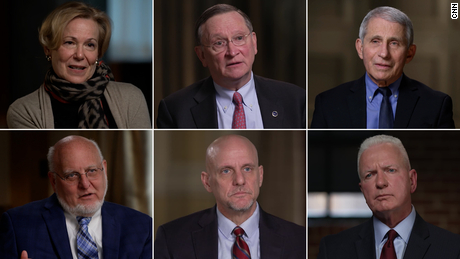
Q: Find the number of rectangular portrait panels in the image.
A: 6